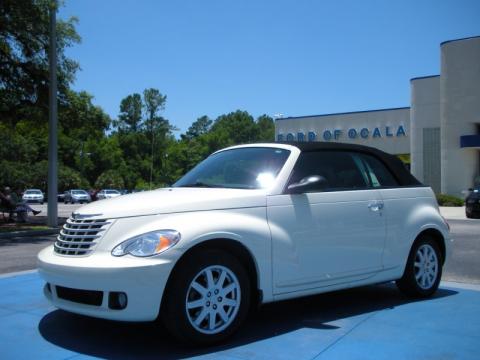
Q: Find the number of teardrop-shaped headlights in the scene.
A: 1